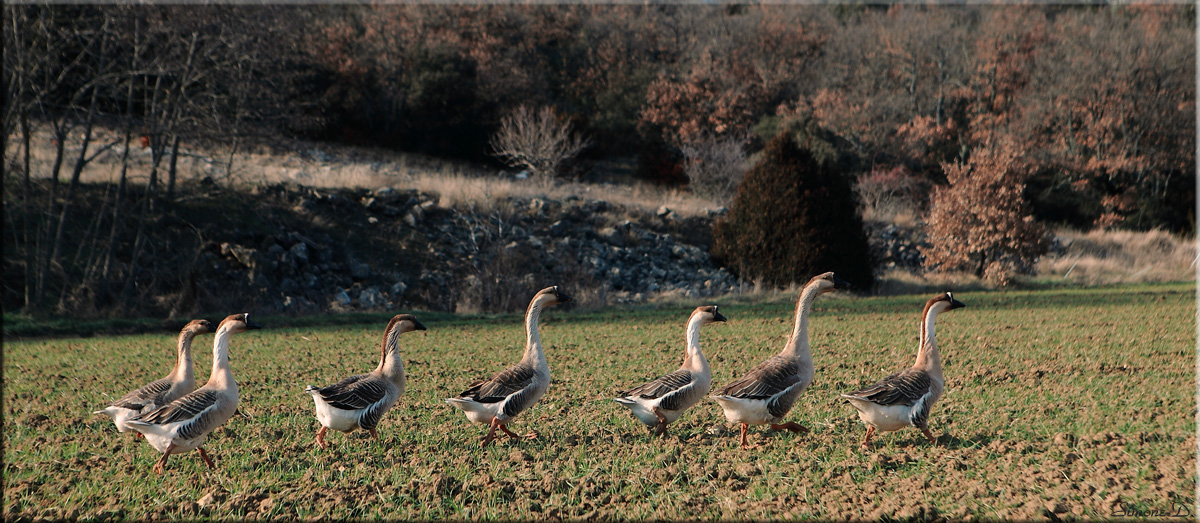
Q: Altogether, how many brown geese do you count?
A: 7